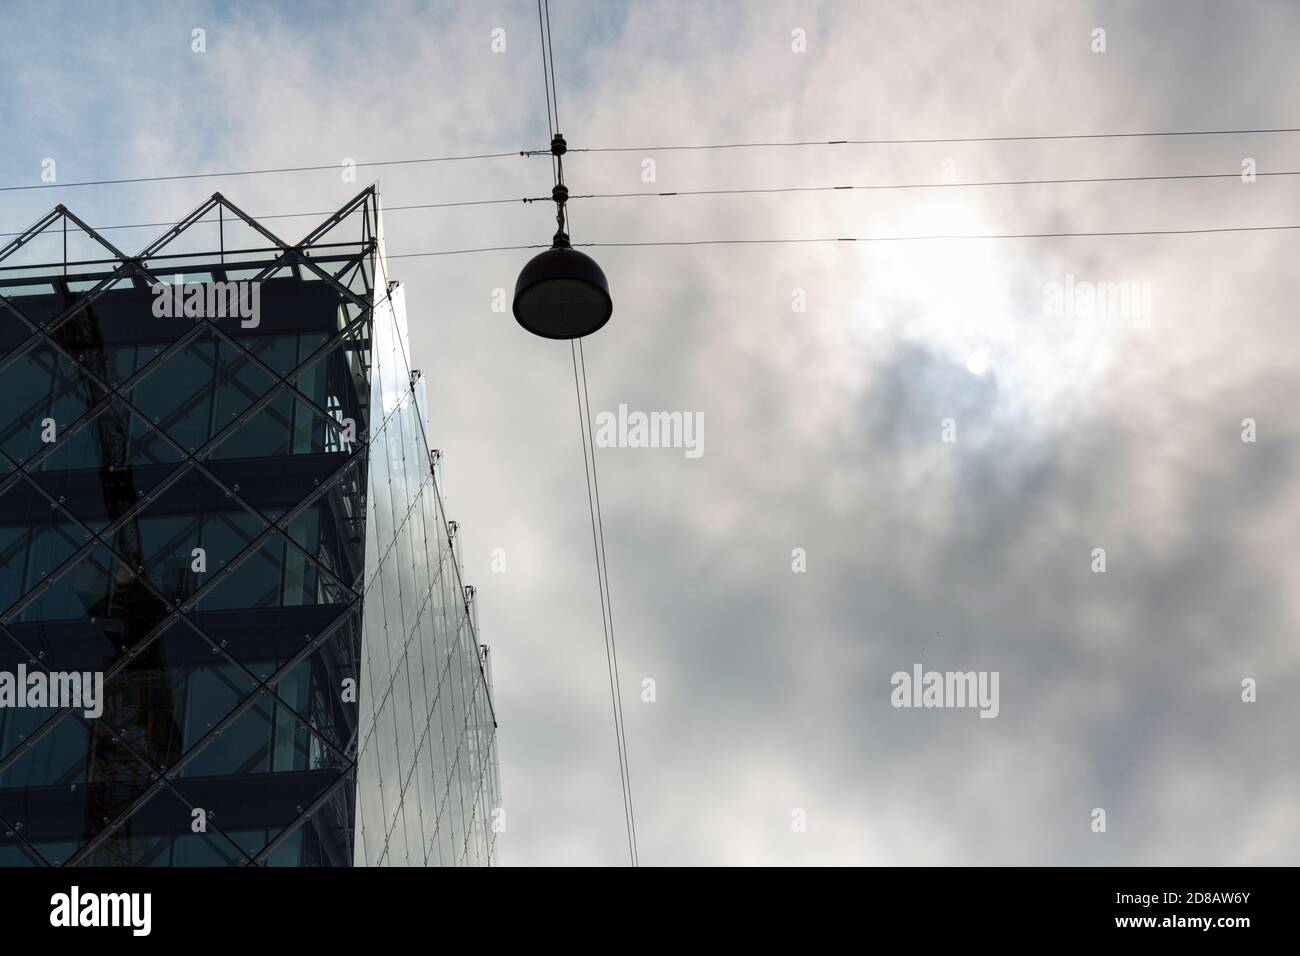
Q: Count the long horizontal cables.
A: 3